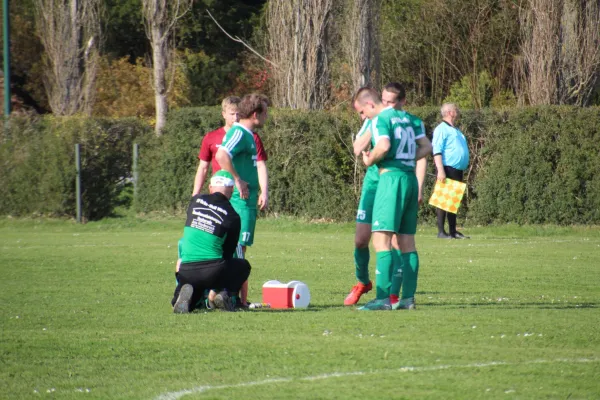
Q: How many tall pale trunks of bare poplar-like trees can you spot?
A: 5